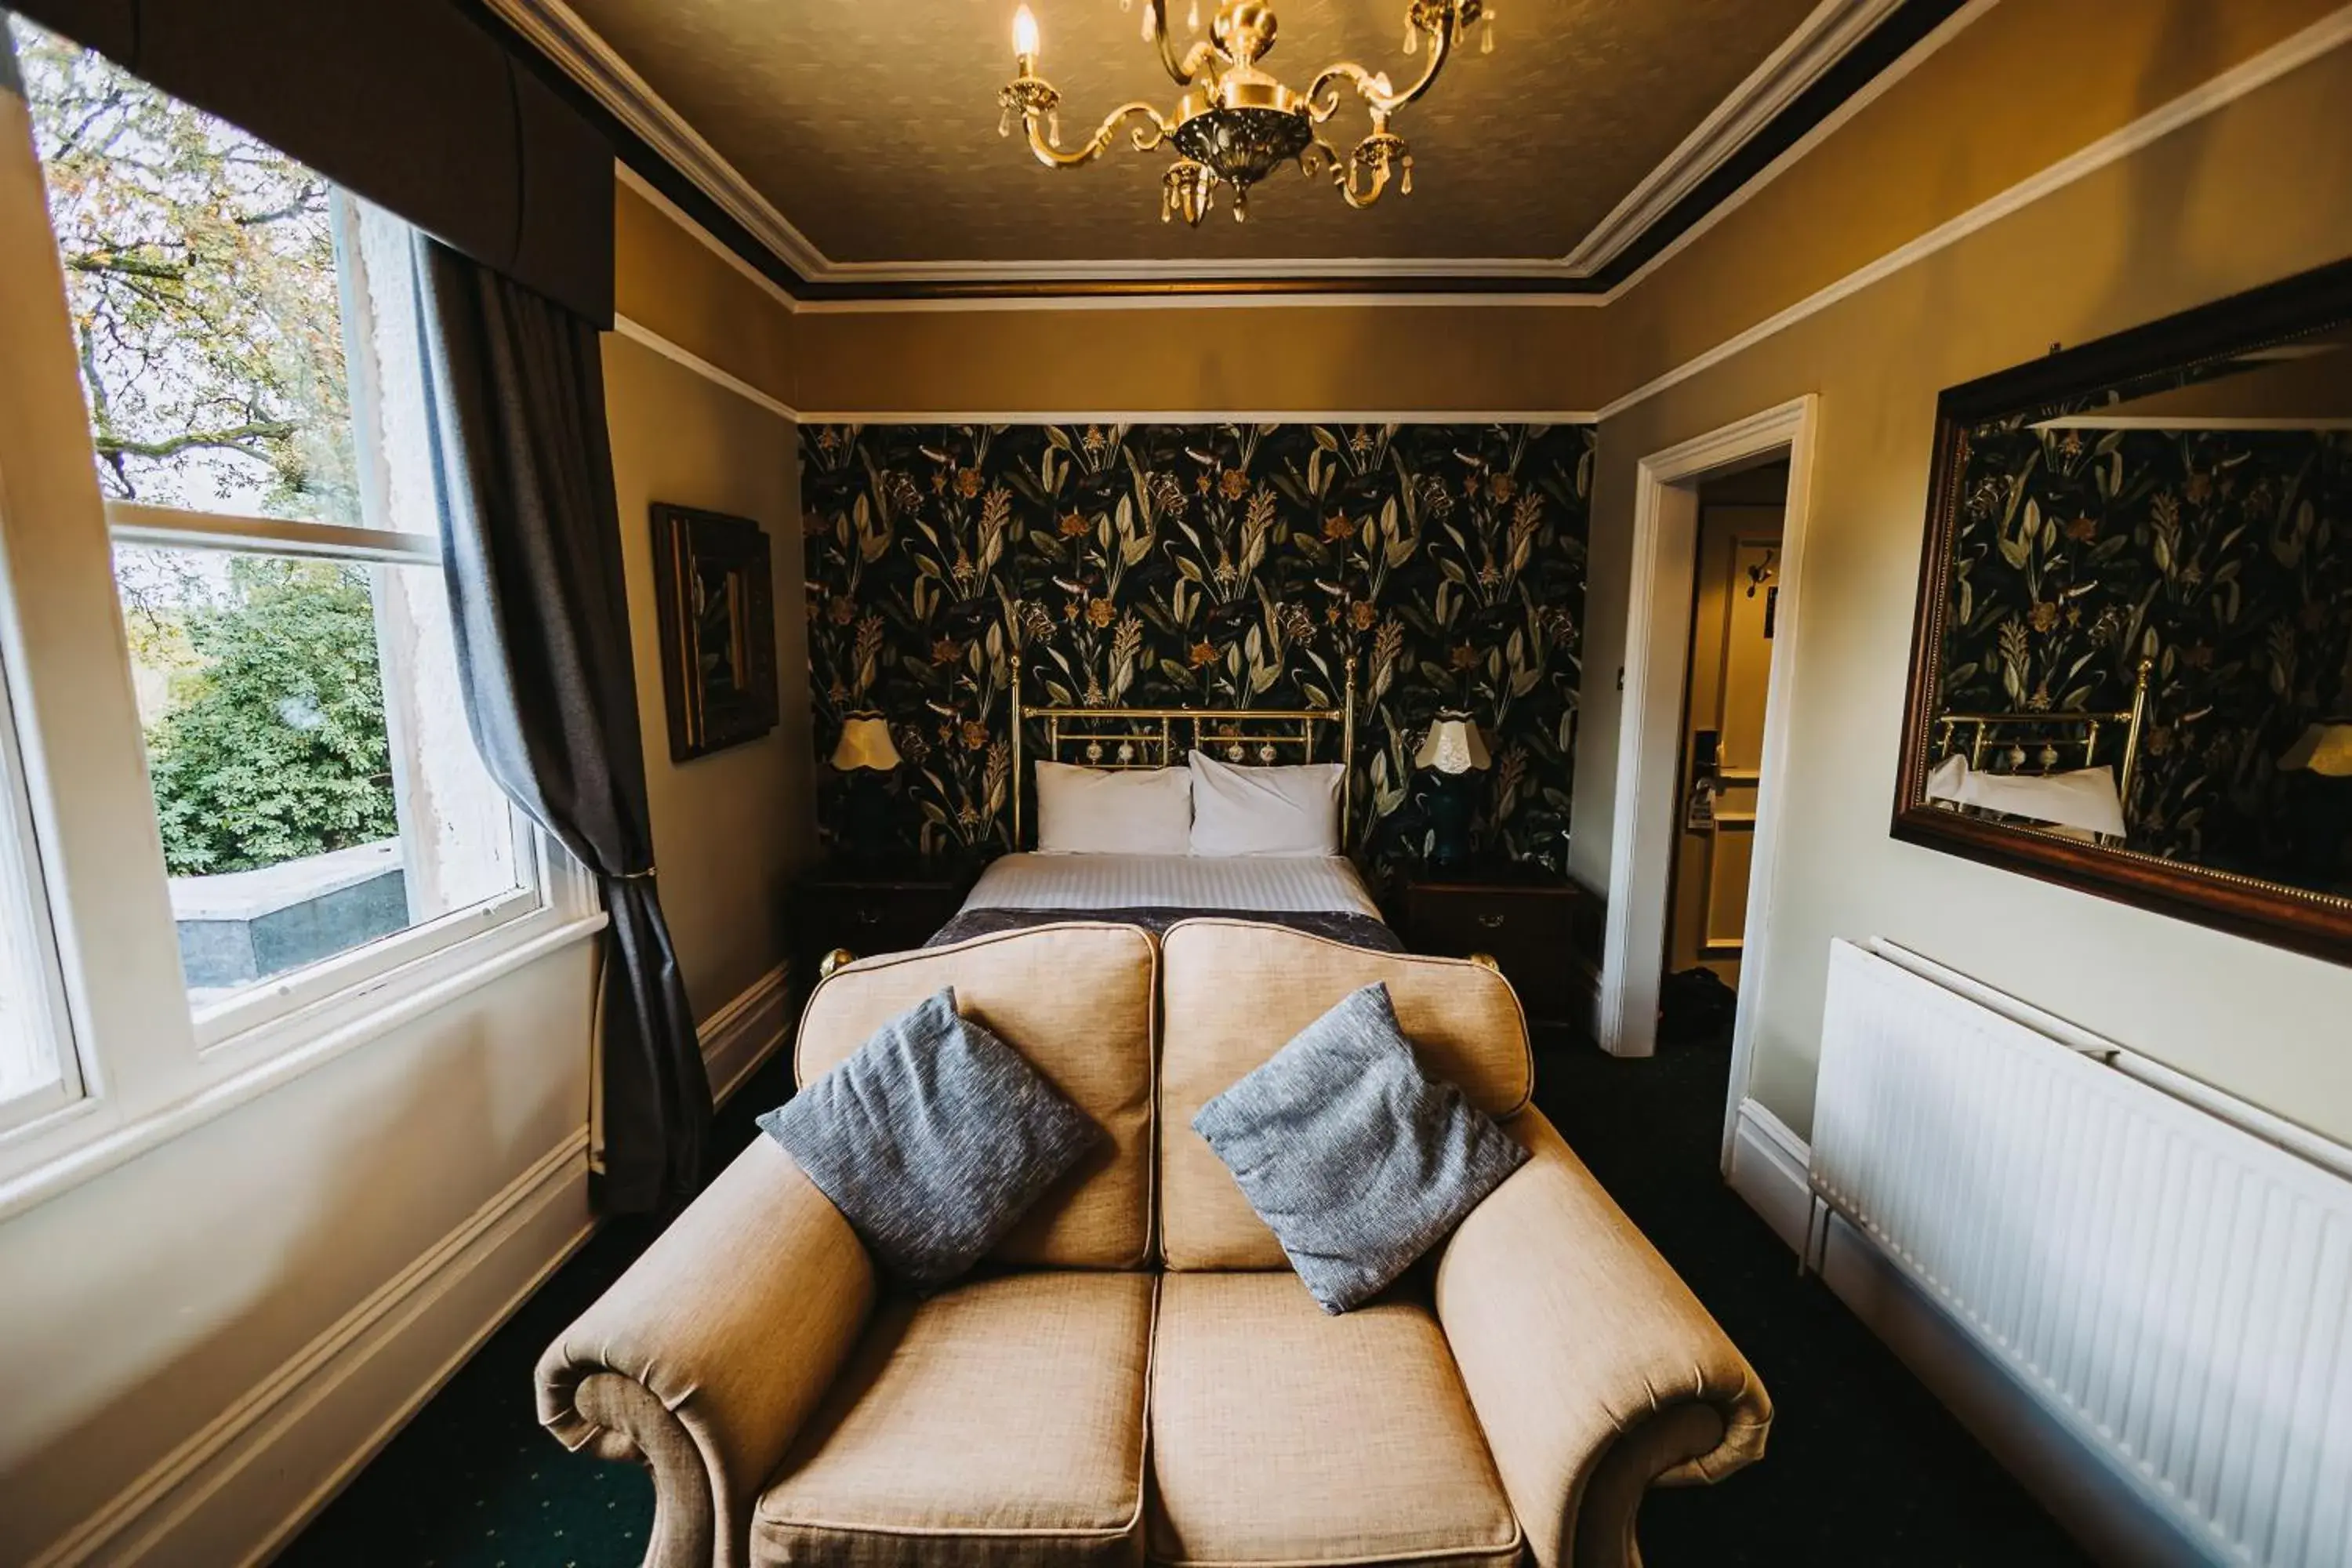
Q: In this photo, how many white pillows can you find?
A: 2